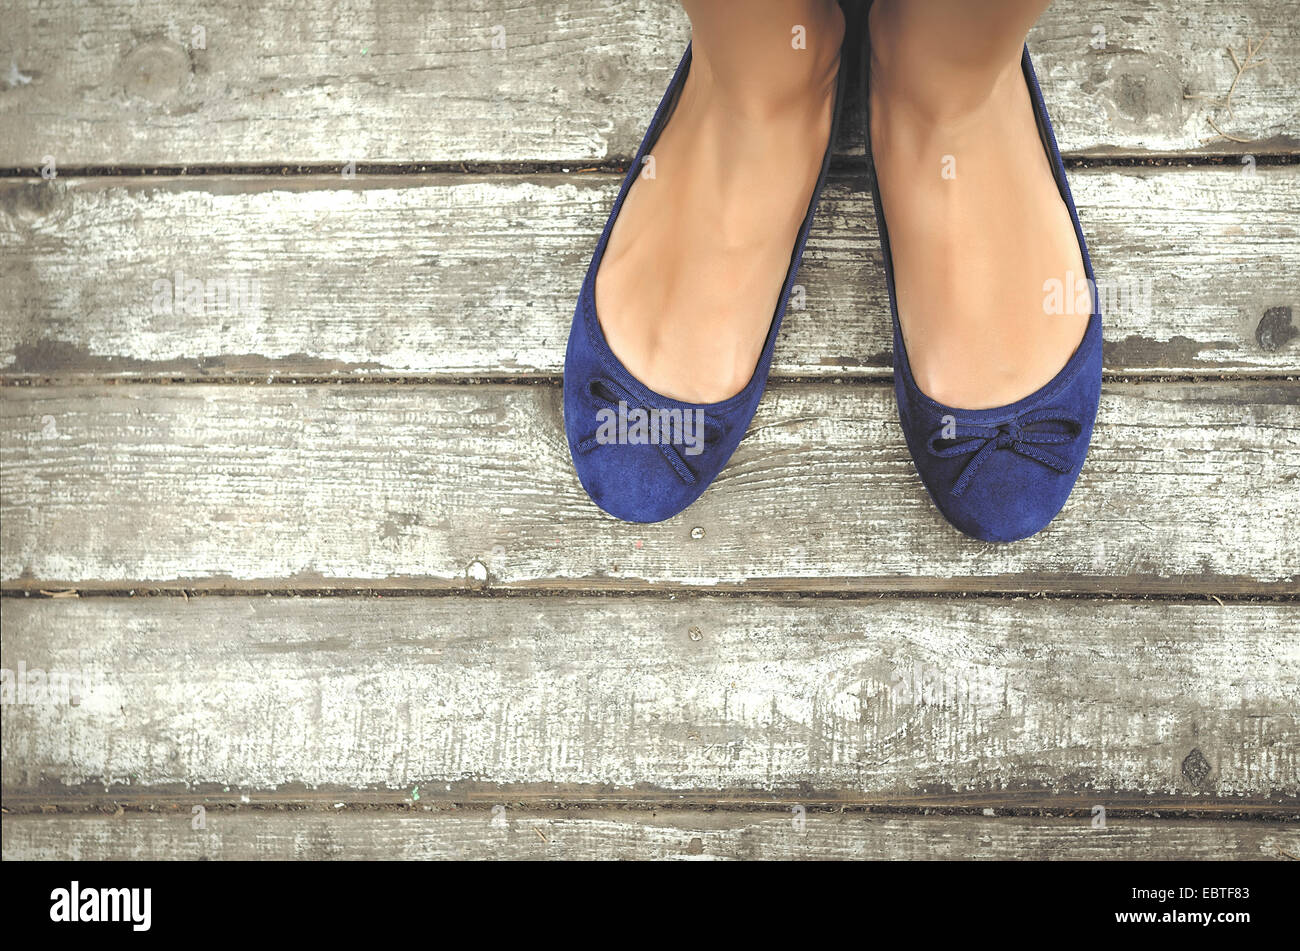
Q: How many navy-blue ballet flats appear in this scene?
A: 2